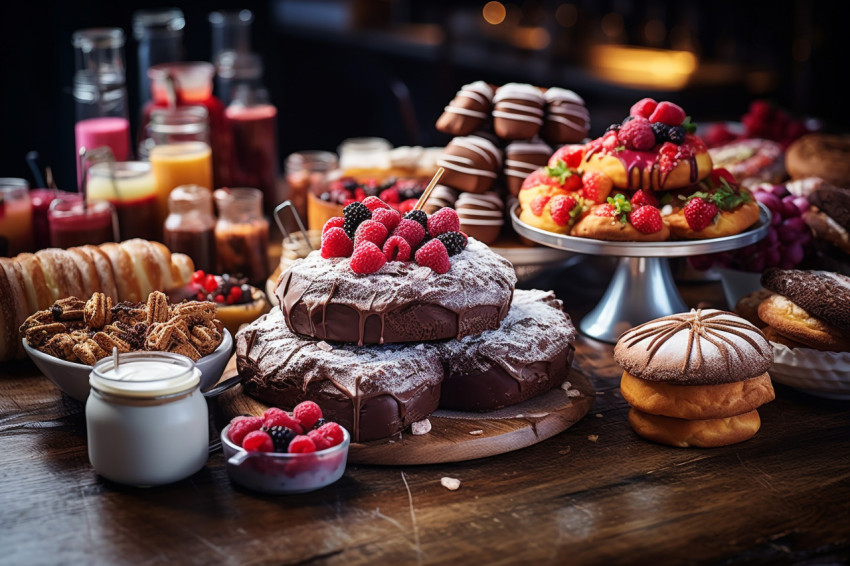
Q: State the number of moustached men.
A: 0